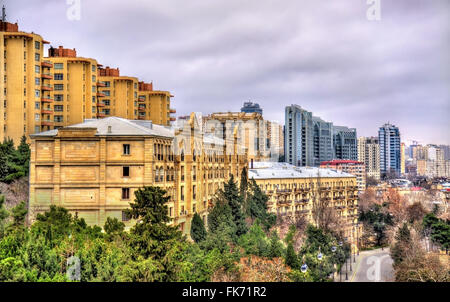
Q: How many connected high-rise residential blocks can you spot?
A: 4